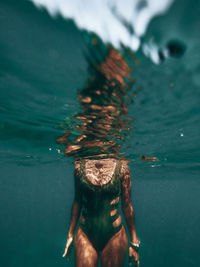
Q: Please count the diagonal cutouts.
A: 3